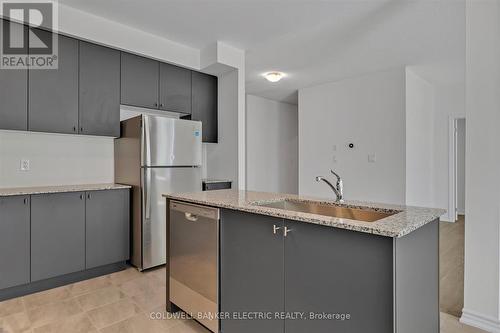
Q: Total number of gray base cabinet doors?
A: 5